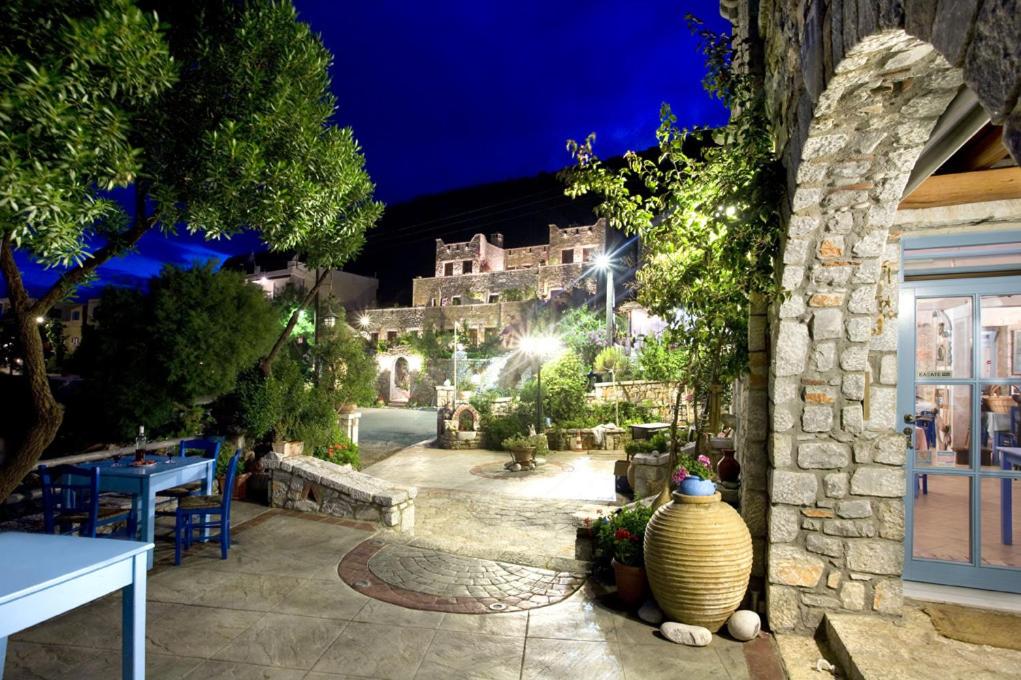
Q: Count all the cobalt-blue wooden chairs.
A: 3